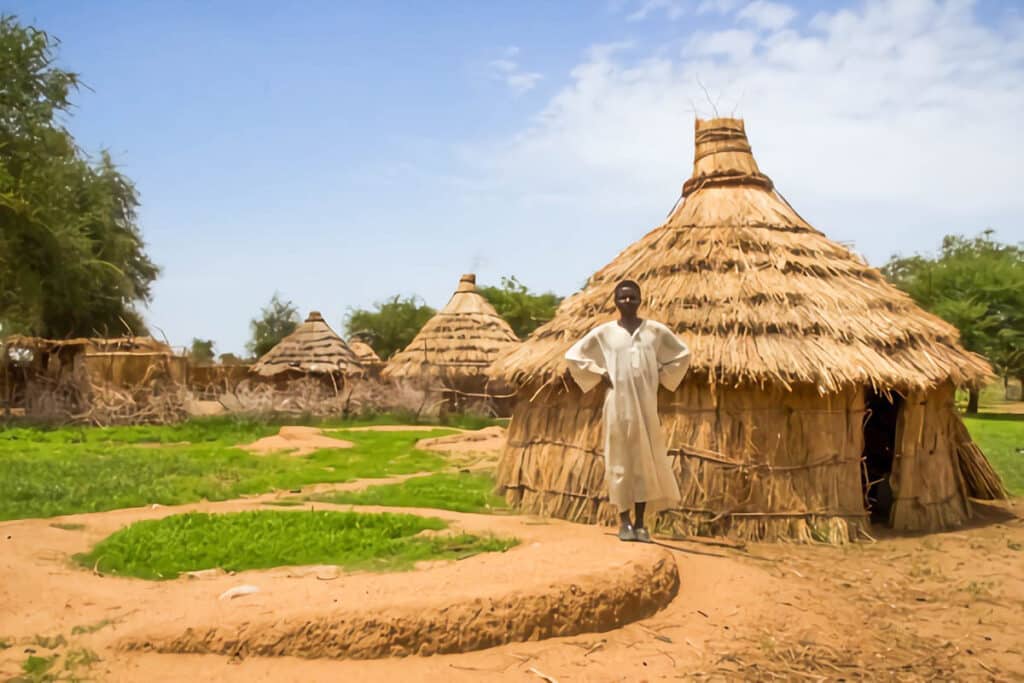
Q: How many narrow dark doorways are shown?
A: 1